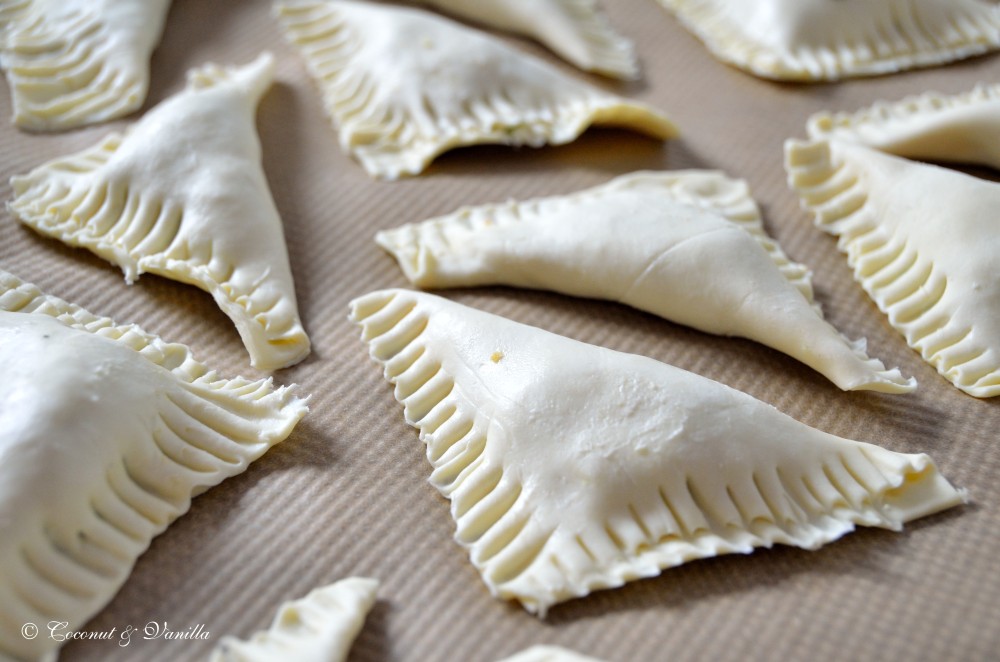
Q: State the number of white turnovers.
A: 12